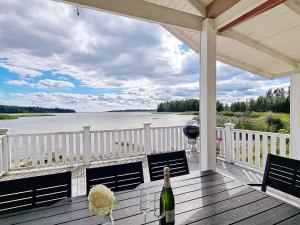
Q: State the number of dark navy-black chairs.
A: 4